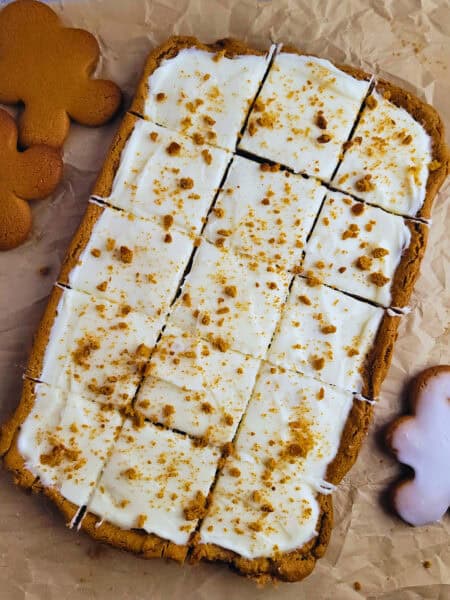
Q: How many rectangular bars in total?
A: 15